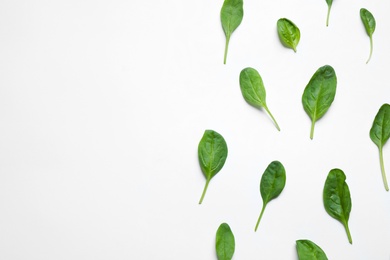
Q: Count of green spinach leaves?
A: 12